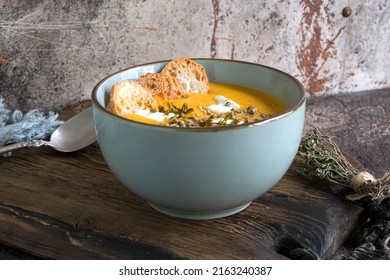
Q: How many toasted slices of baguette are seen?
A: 3